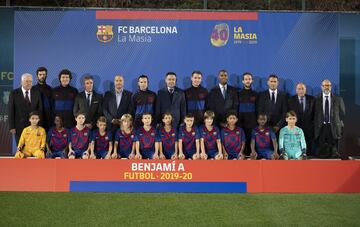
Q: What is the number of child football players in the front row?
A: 12